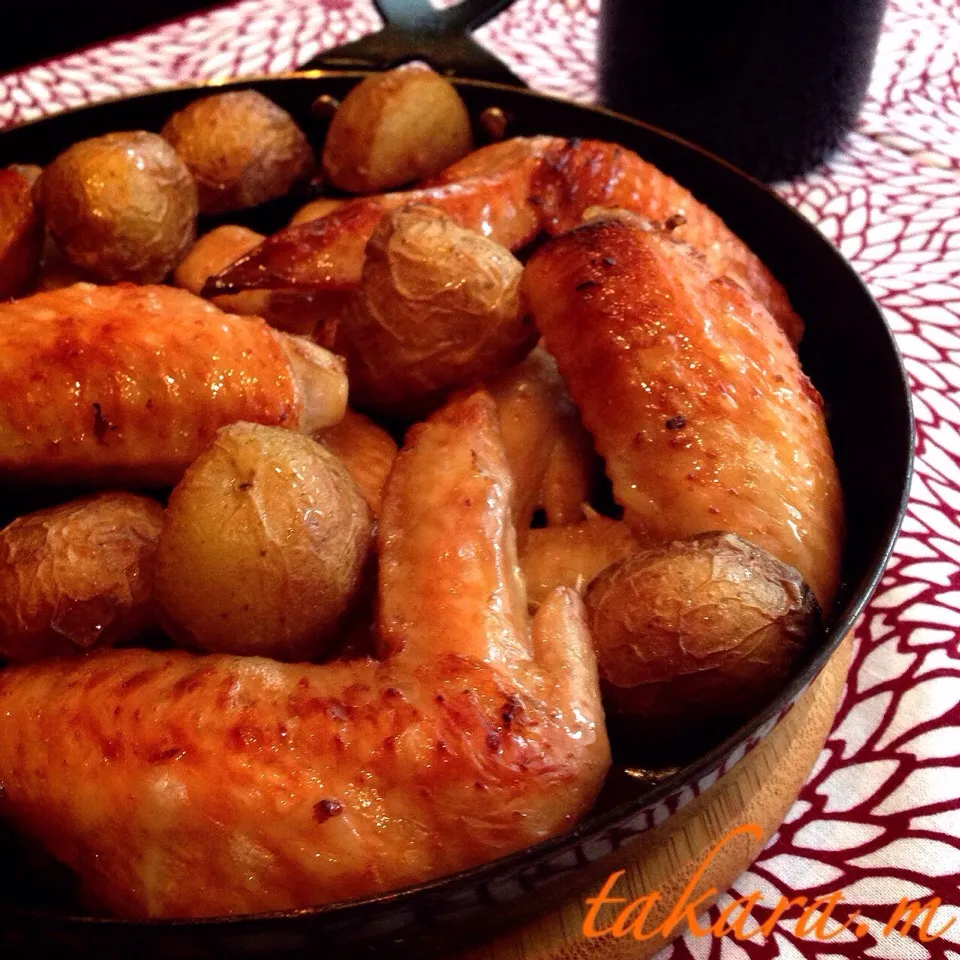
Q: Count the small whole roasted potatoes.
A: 7